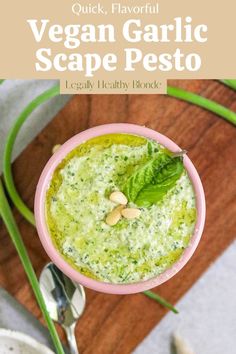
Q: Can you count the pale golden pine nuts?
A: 3